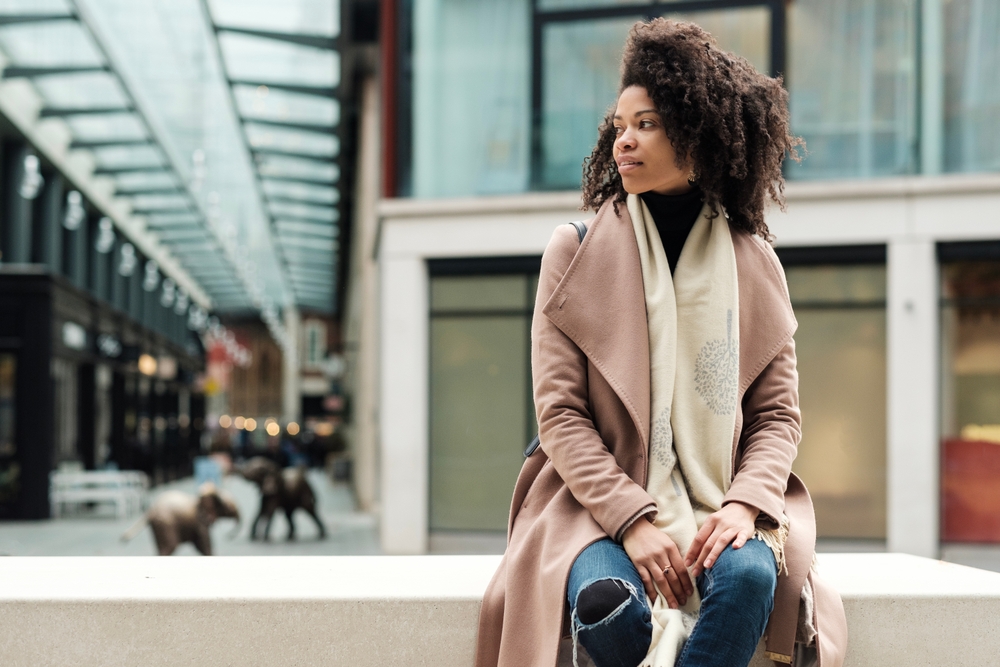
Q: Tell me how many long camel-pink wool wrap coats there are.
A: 1